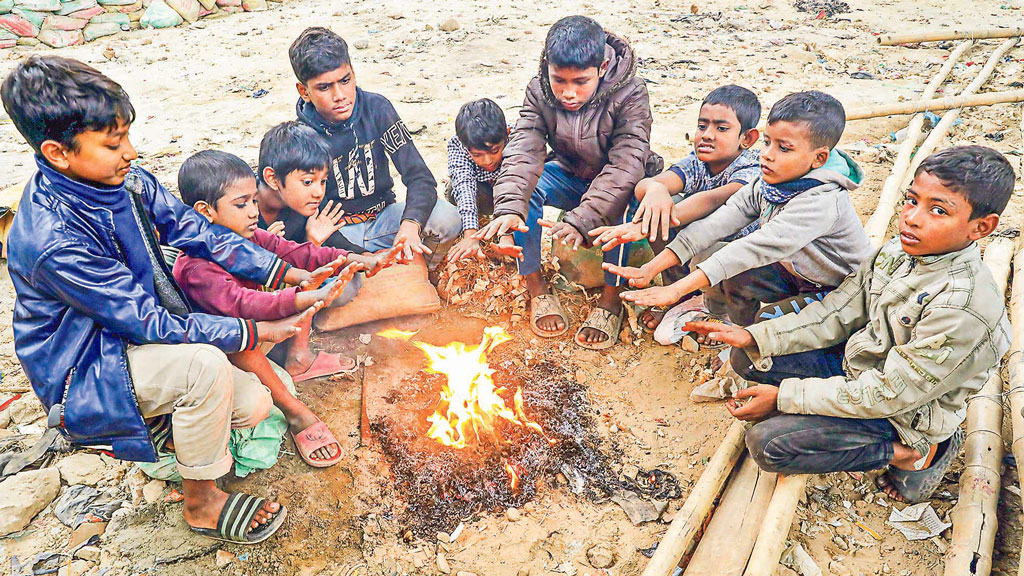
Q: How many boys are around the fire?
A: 9